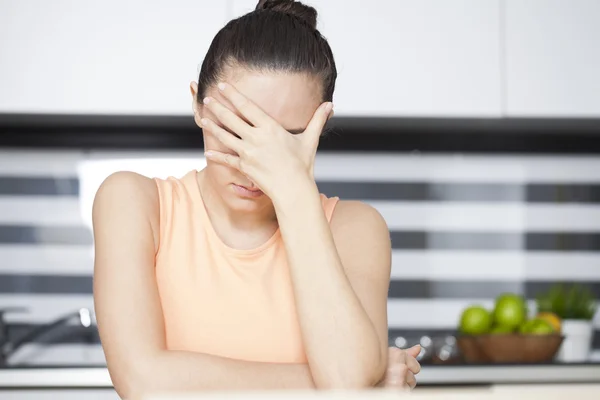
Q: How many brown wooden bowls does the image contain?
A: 1